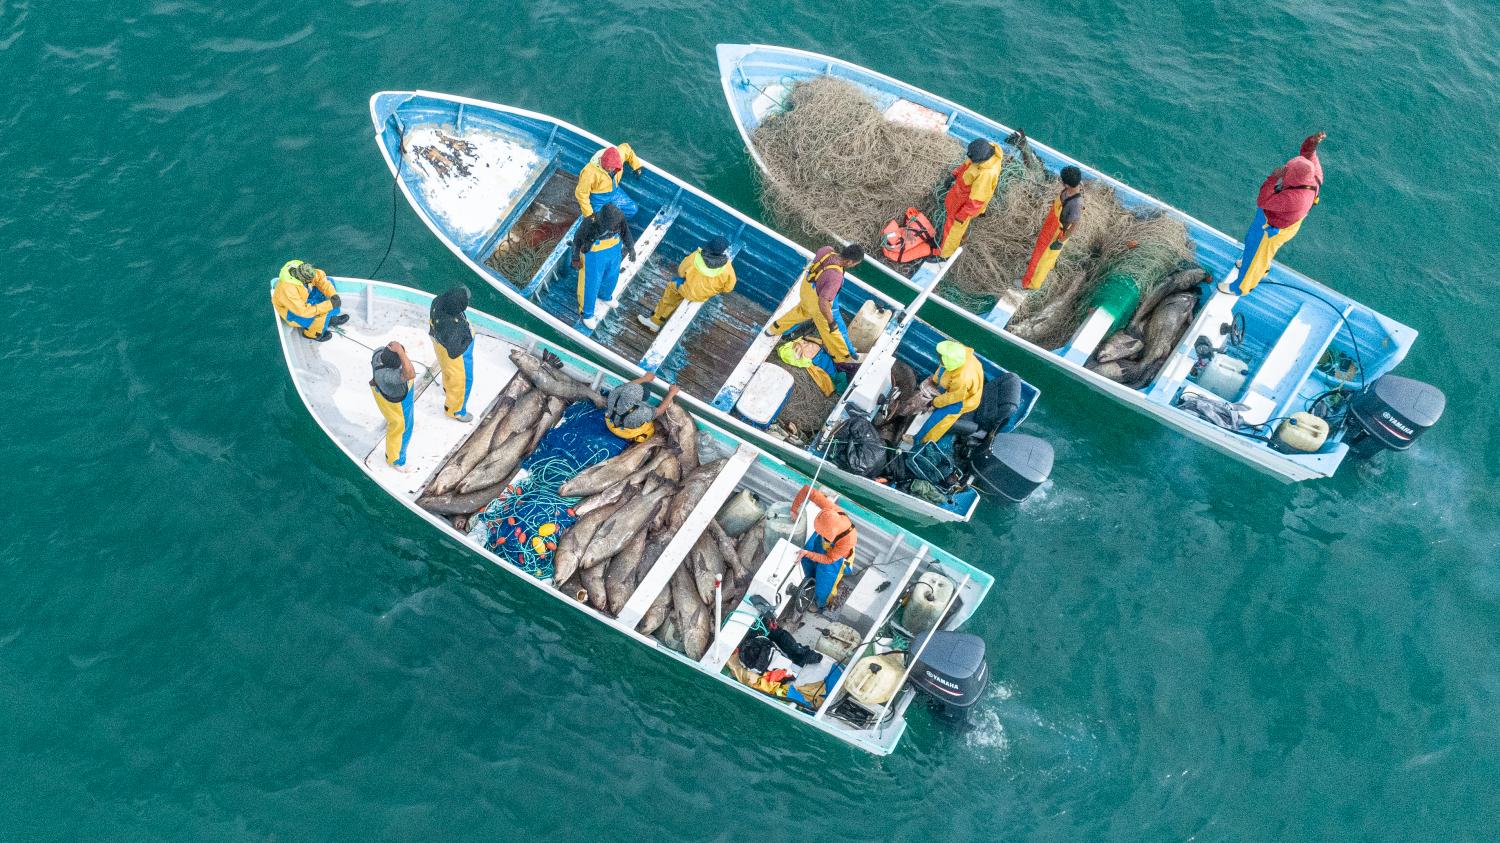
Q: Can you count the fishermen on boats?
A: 13